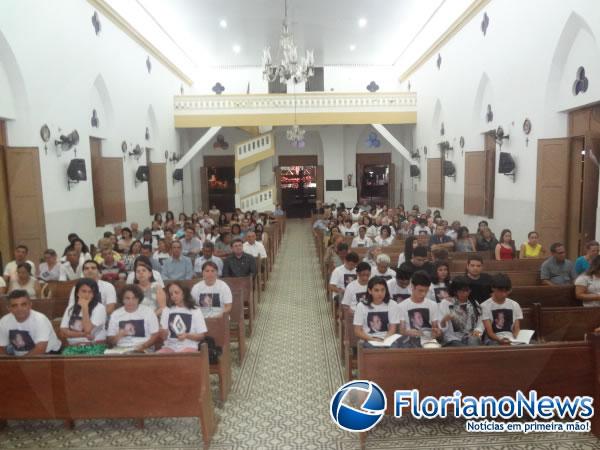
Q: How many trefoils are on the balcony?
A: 2